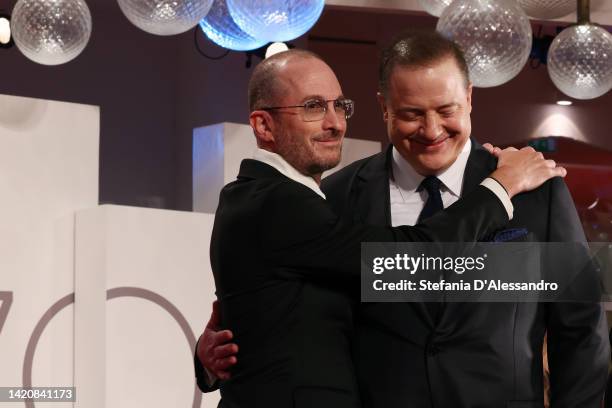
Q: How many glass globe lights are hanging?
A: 8